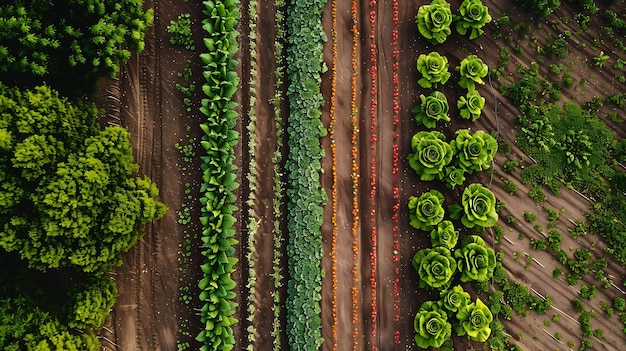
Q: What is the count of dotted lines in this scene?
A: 4